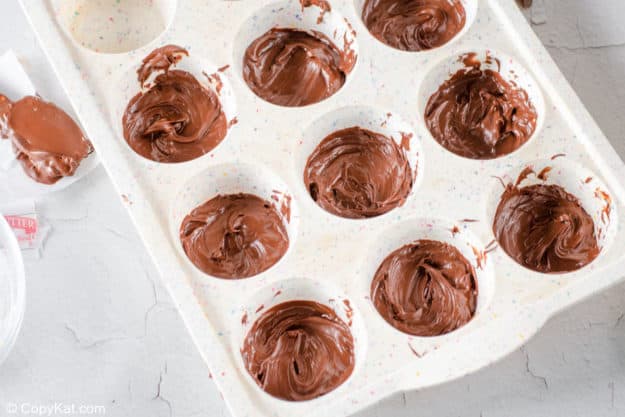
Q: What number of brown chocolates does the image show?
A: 9